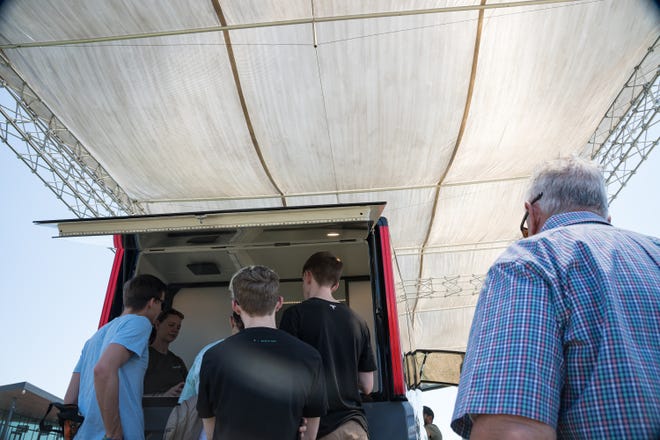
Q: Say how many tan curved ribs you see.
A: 2